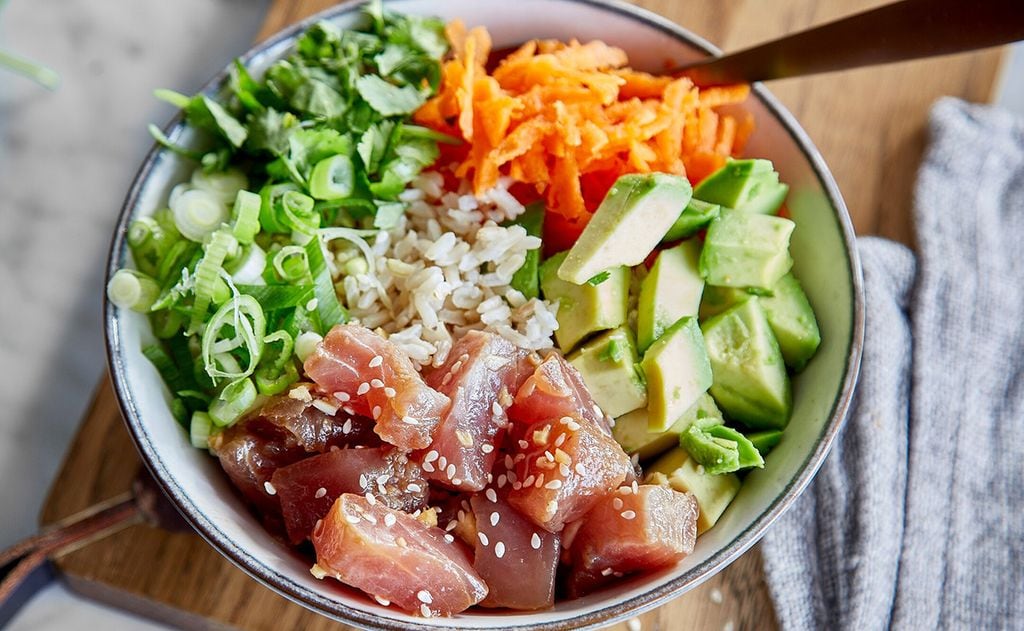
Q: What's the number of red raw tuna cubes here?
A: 9